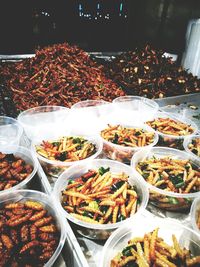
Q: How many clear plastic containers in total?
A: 14